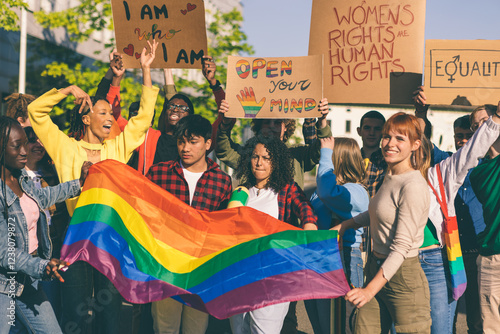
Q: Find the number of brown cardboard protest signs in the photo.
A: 4